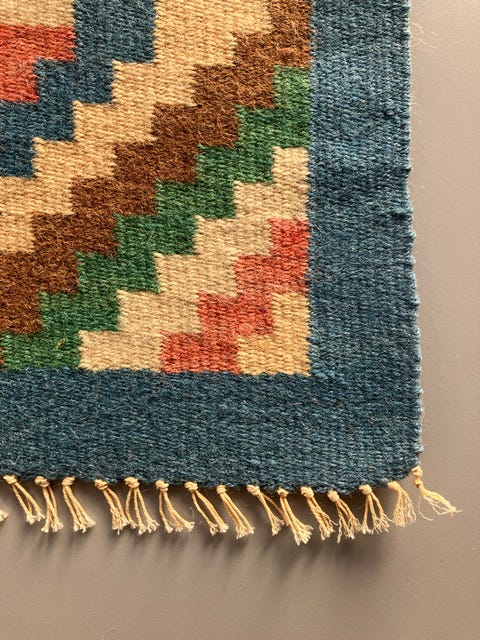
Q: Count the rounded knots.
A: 15